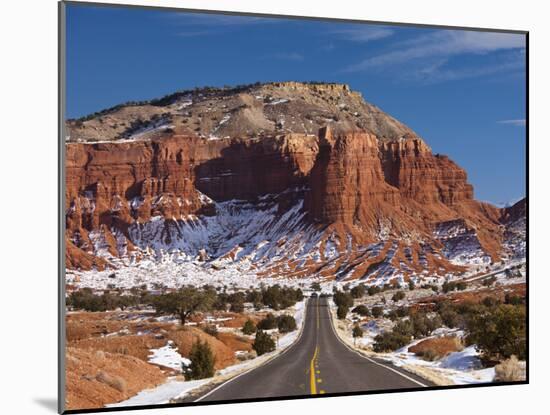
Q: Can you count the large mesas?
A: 1